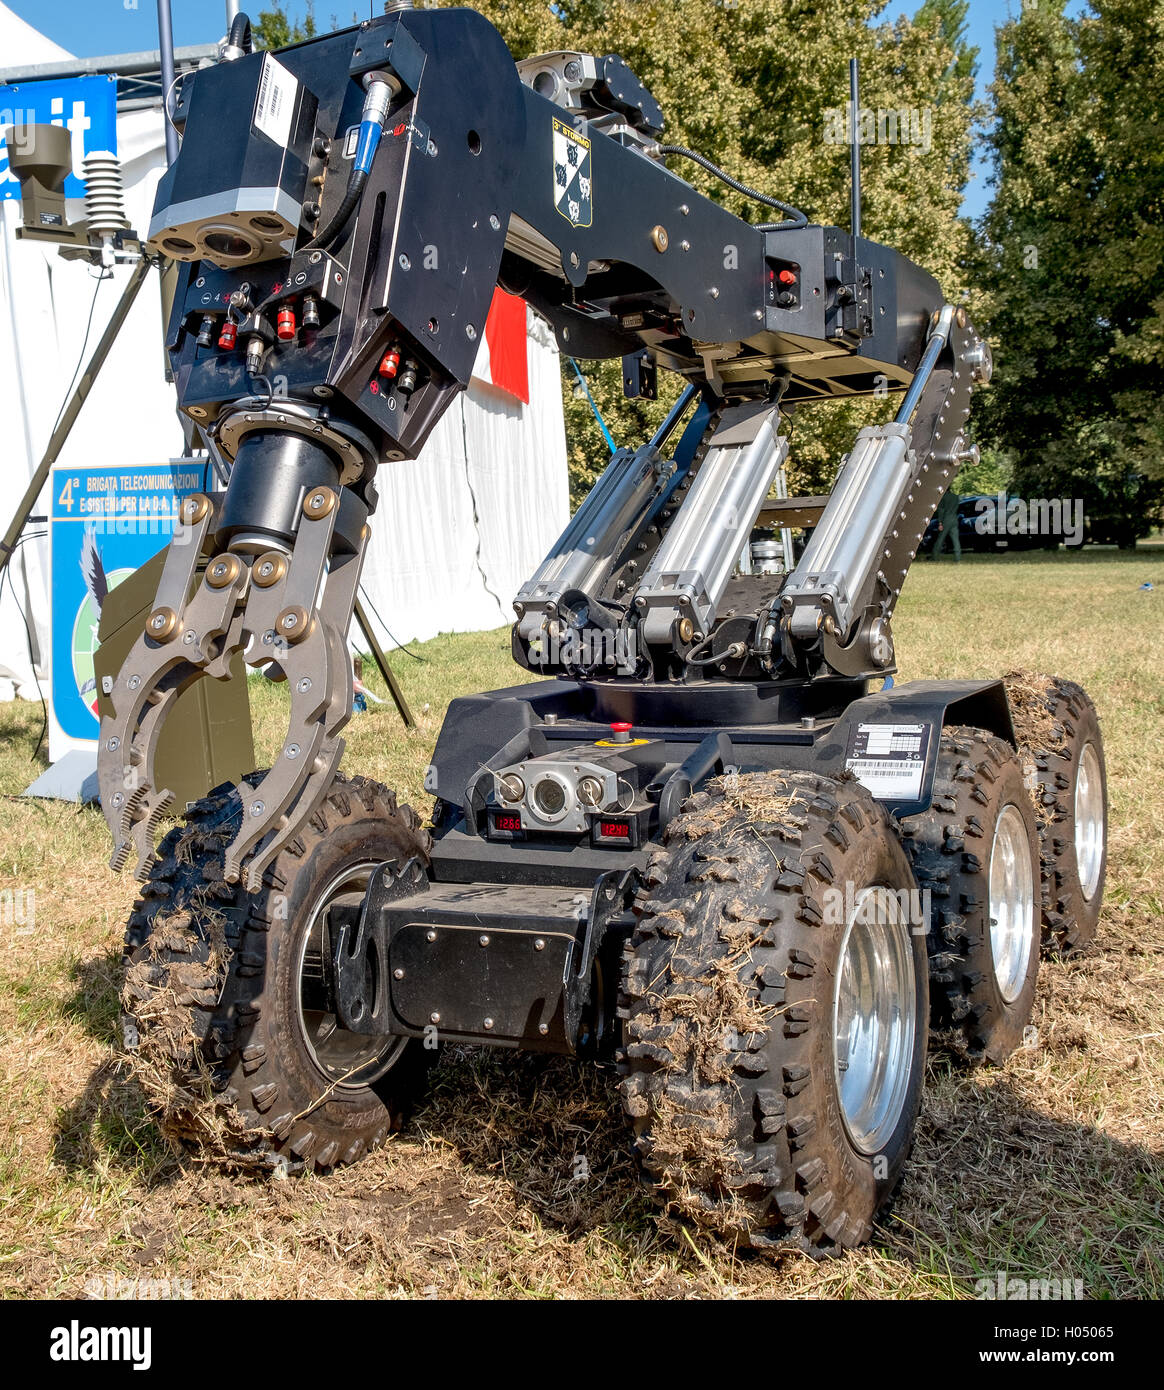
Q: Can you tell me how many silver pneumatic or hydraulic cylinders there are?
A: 3